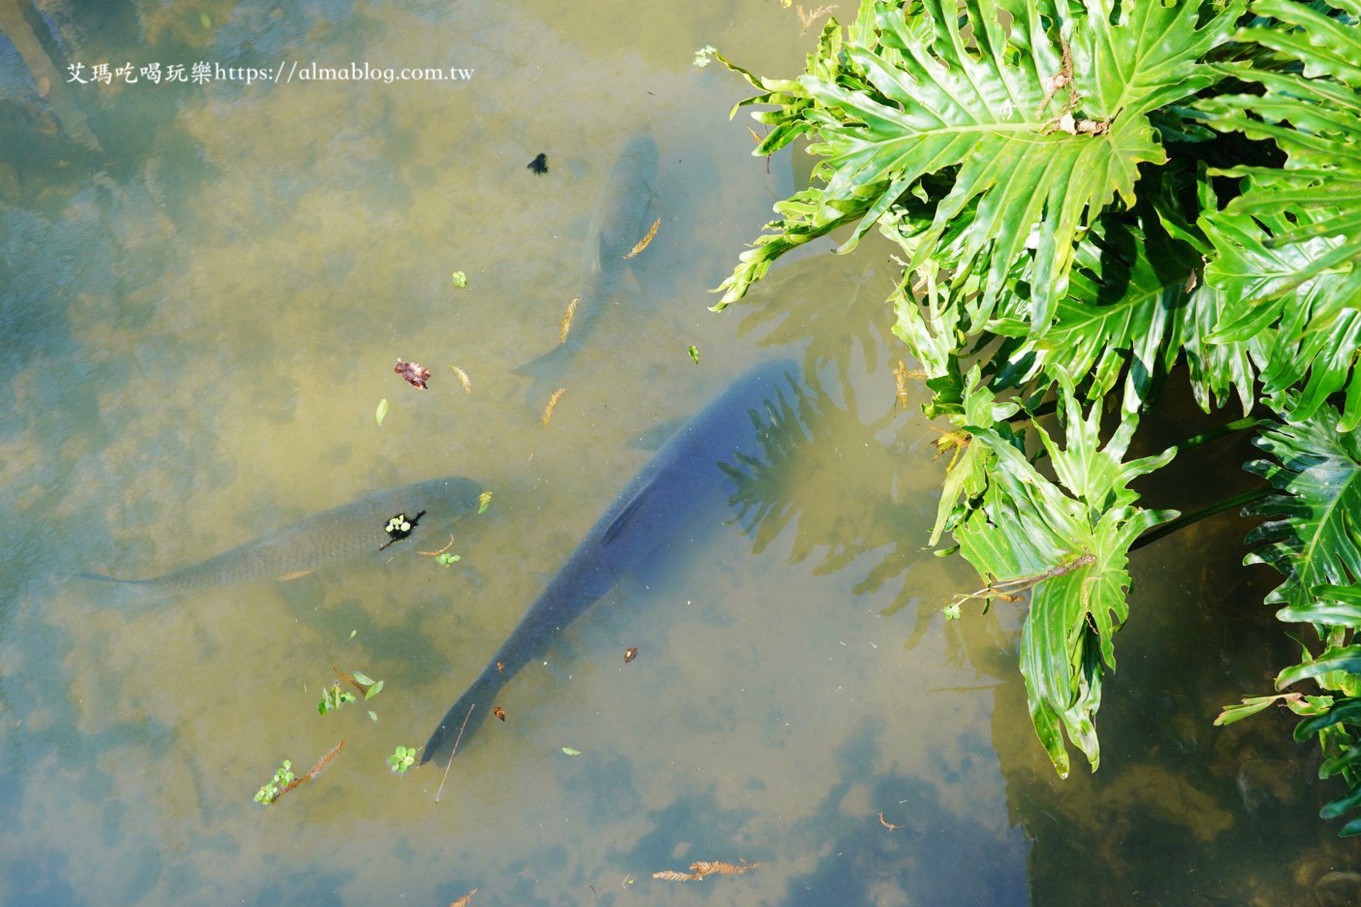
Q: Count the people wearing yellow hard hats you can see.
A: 0